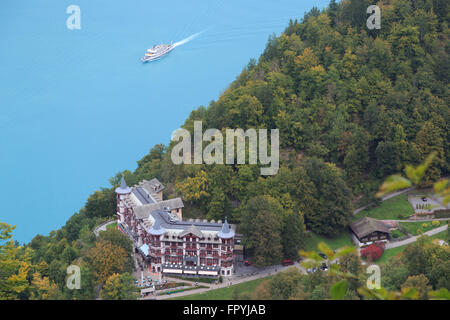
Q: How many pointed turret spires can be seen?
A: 3